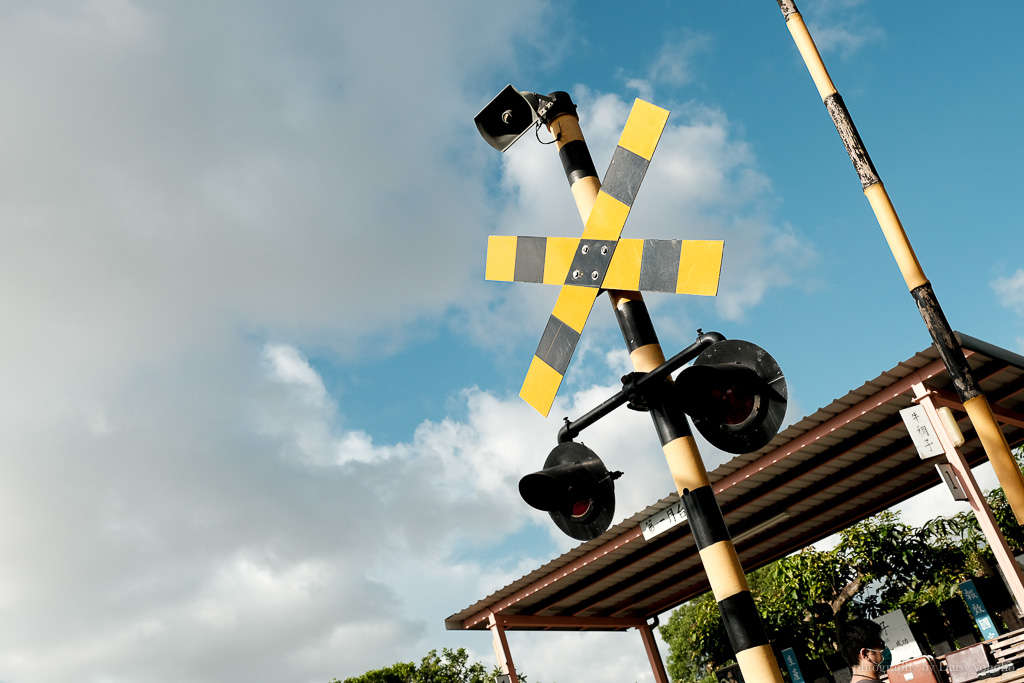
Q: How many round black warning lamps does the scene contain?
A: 2